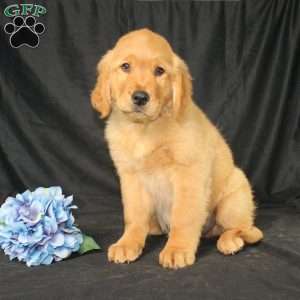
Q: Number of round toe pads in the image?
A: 4